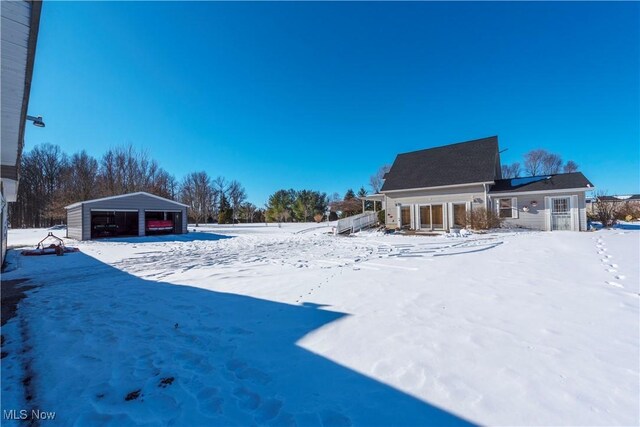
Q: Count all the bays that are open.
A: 2